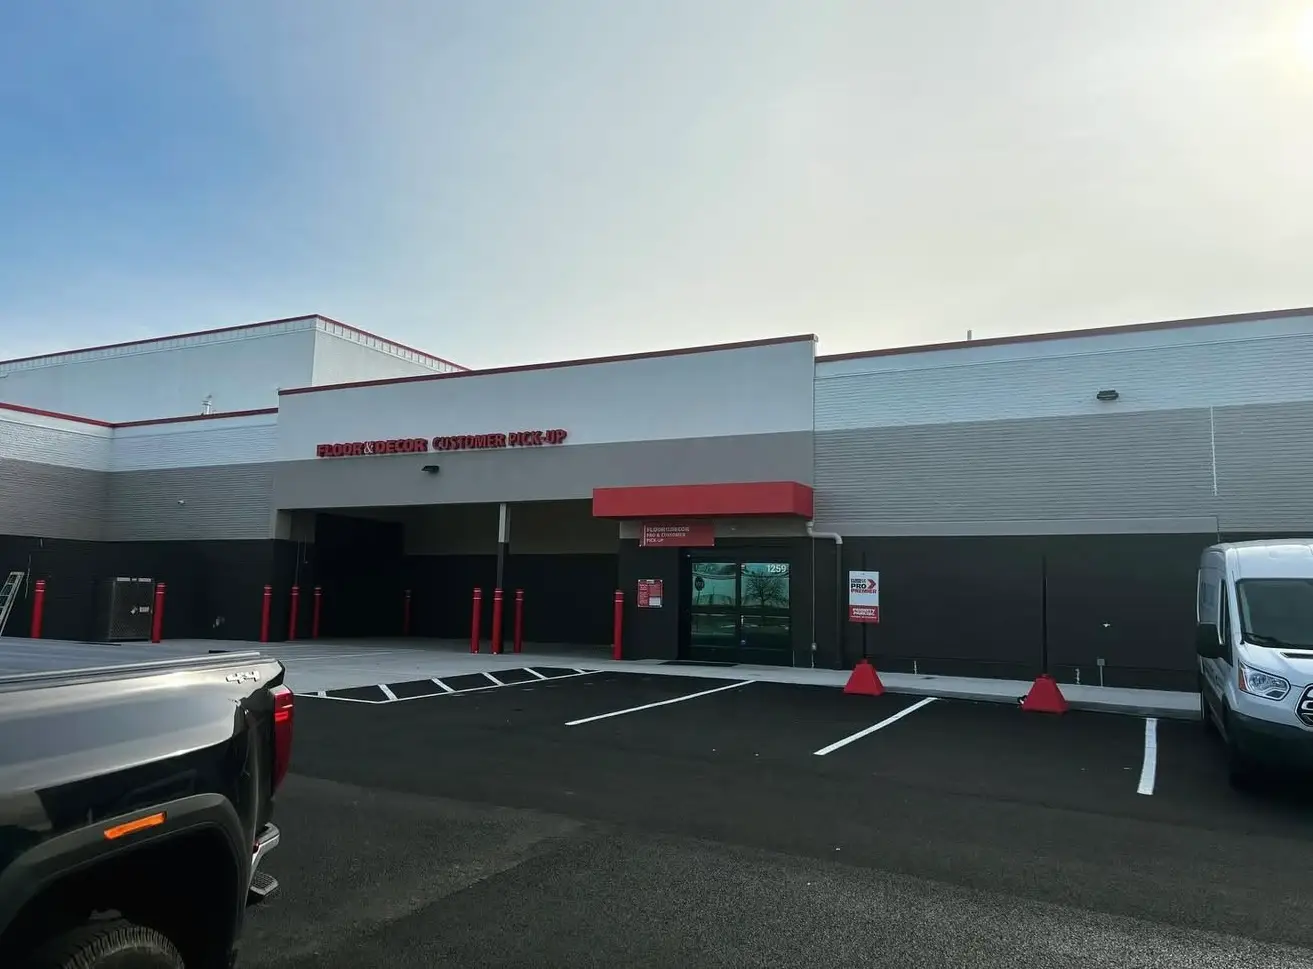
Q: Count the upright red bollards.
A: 10